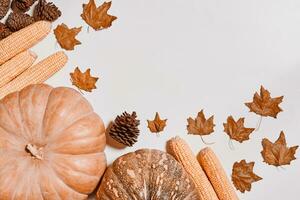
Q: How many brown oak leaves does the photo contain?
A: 9